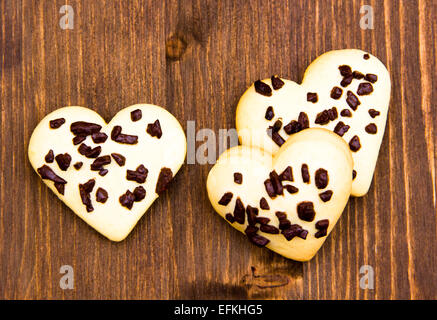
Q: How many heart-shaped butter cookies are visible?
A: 3